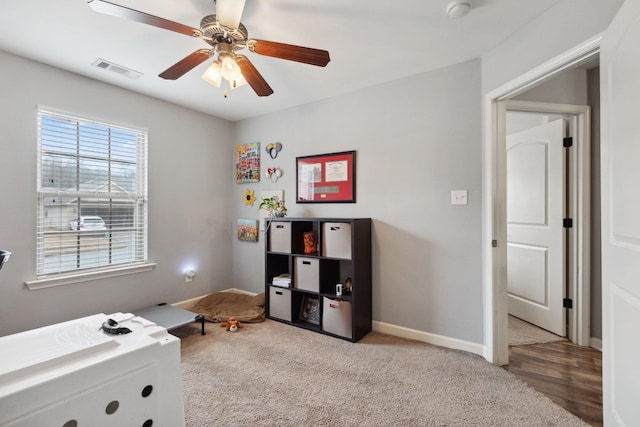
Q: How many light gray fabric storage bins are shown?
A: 5